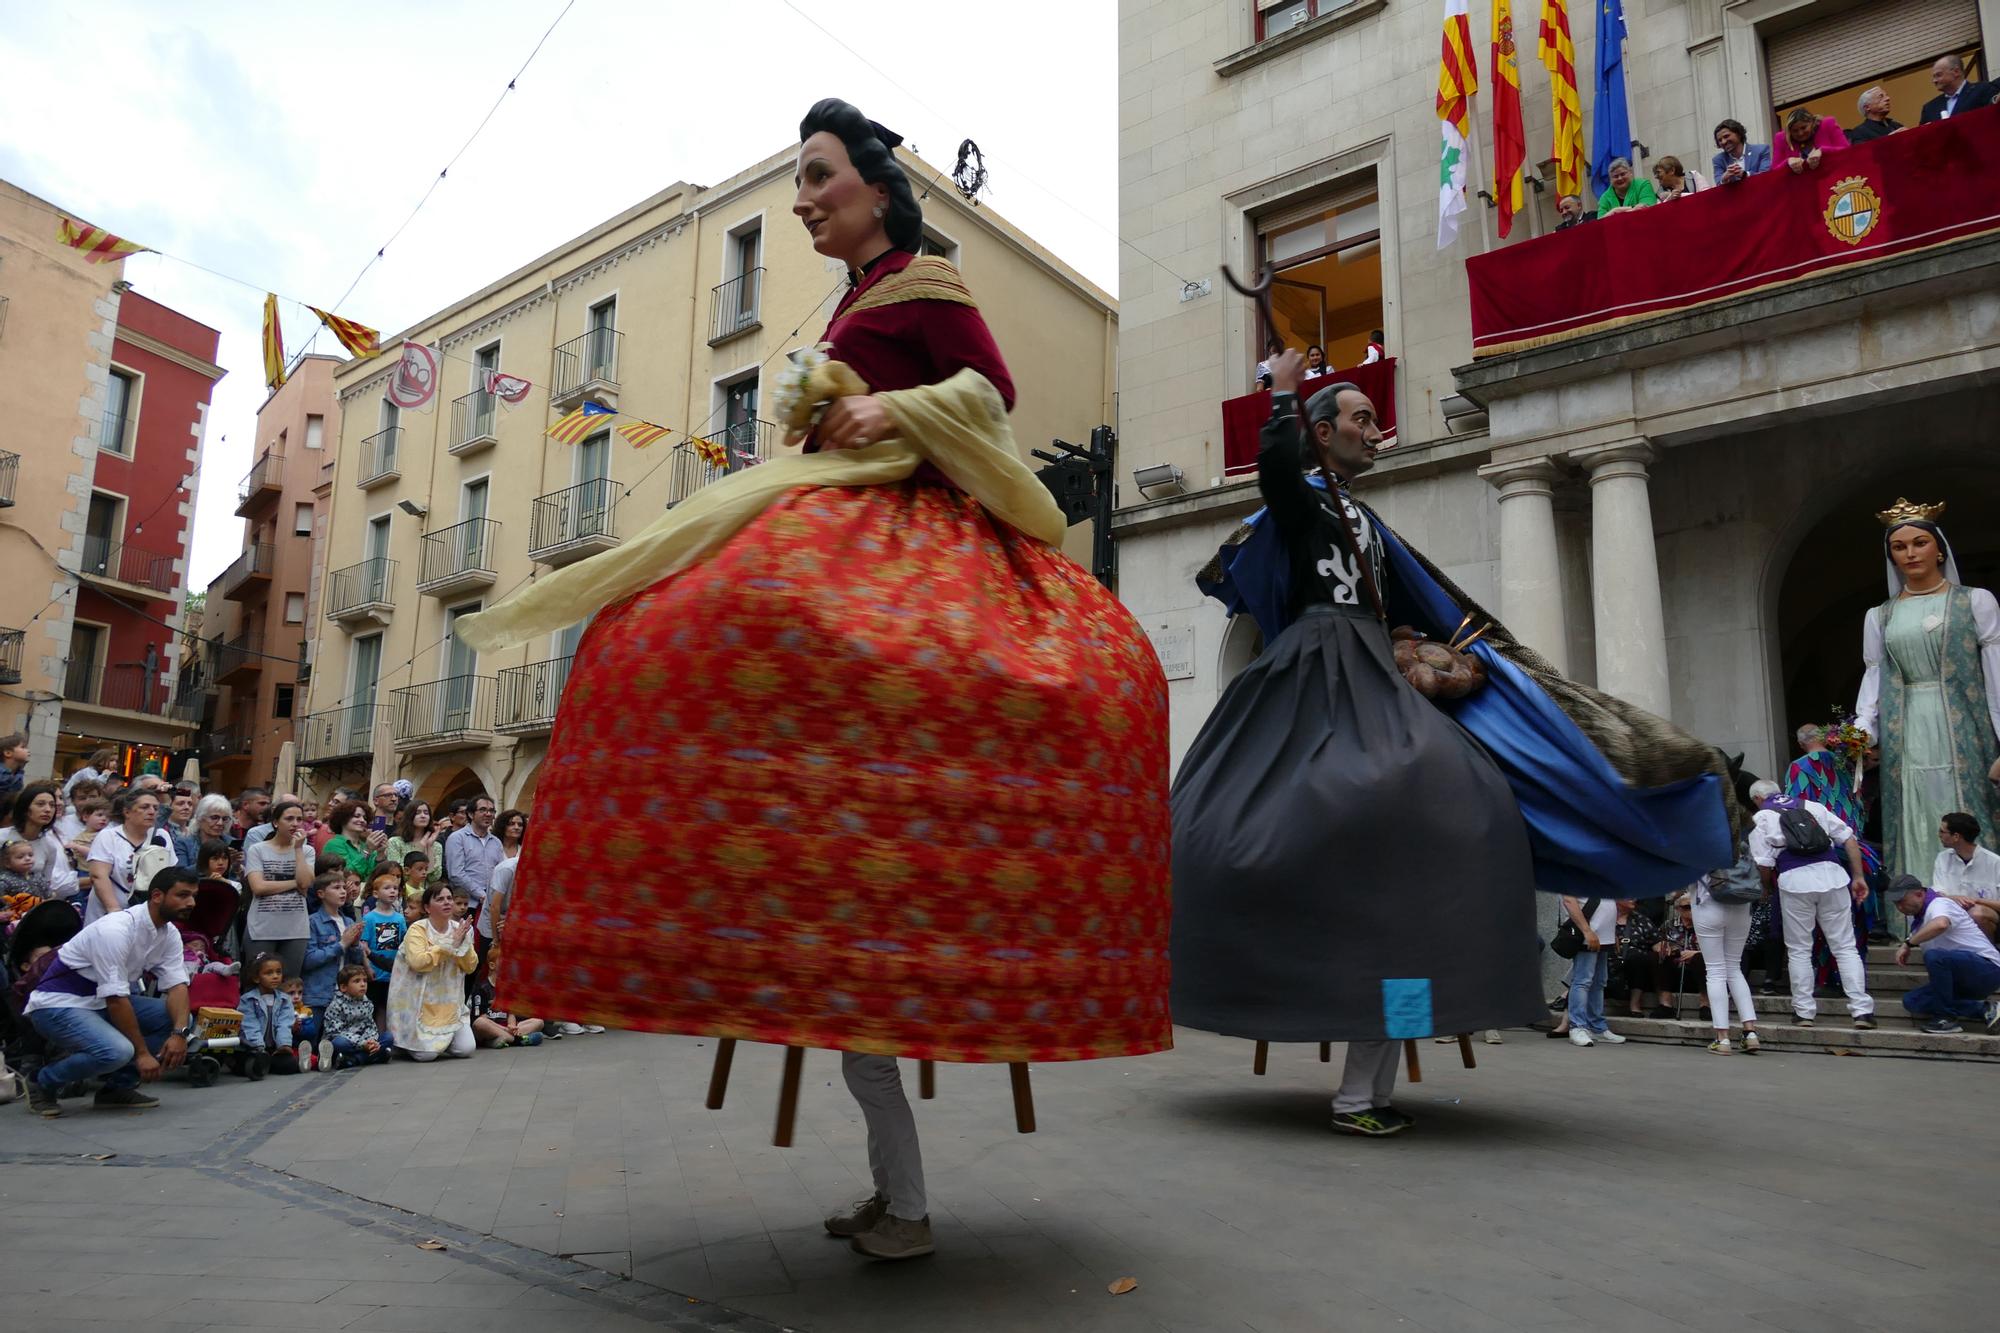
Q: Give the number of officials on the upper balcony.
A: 7